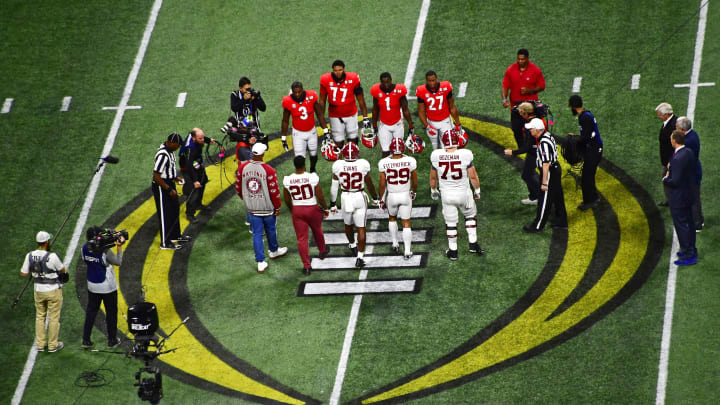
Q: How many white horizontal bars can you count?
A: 4